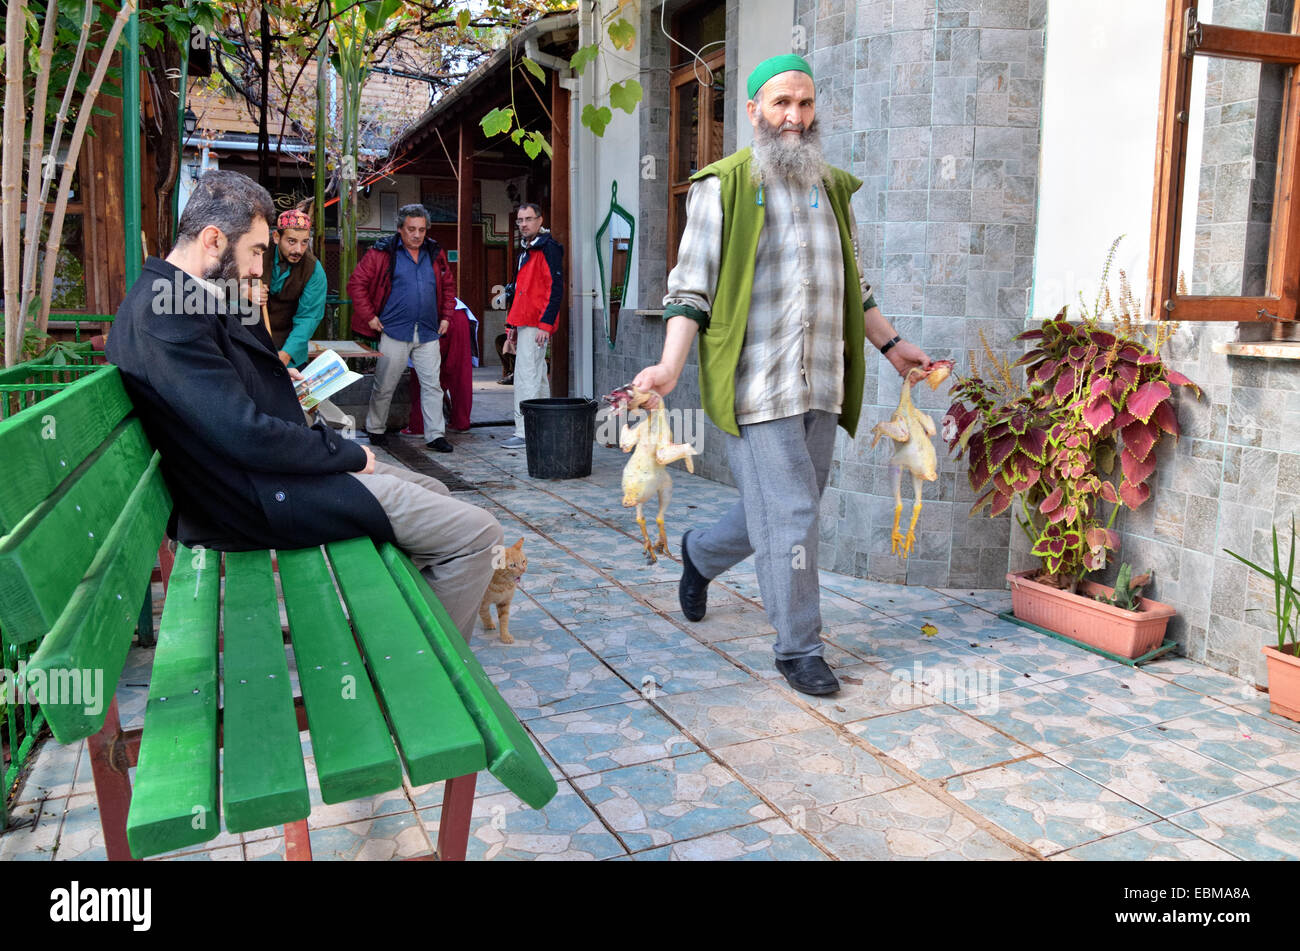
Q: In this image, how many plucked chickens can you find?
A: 2